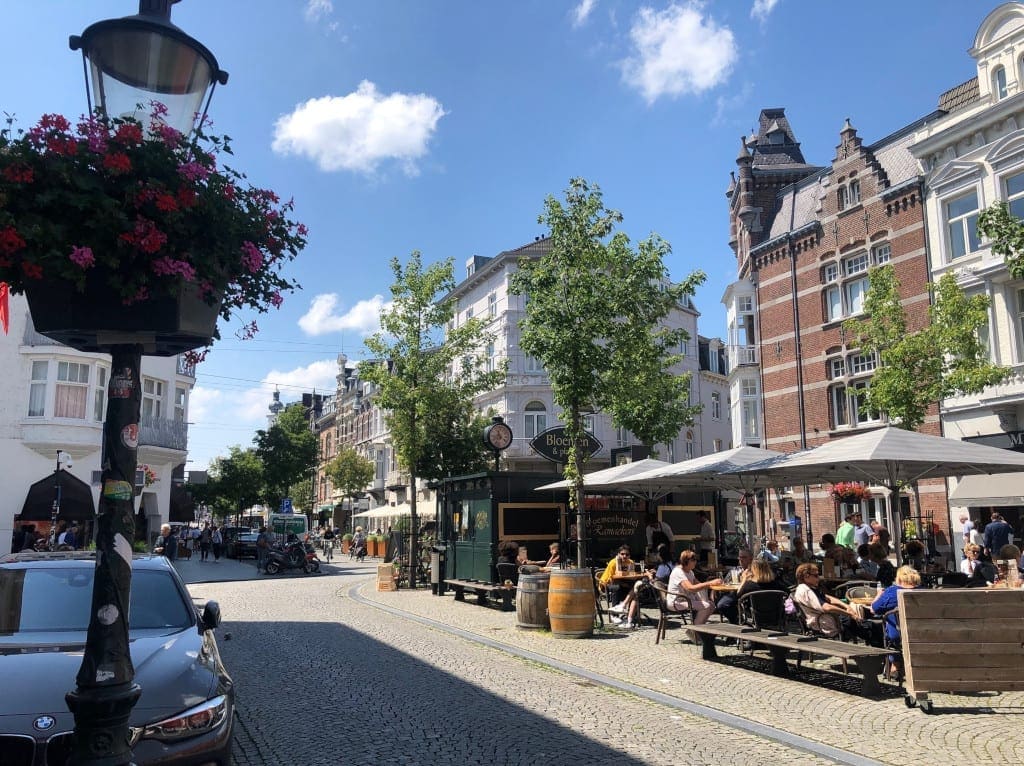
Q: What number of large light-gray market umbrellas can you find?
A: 3